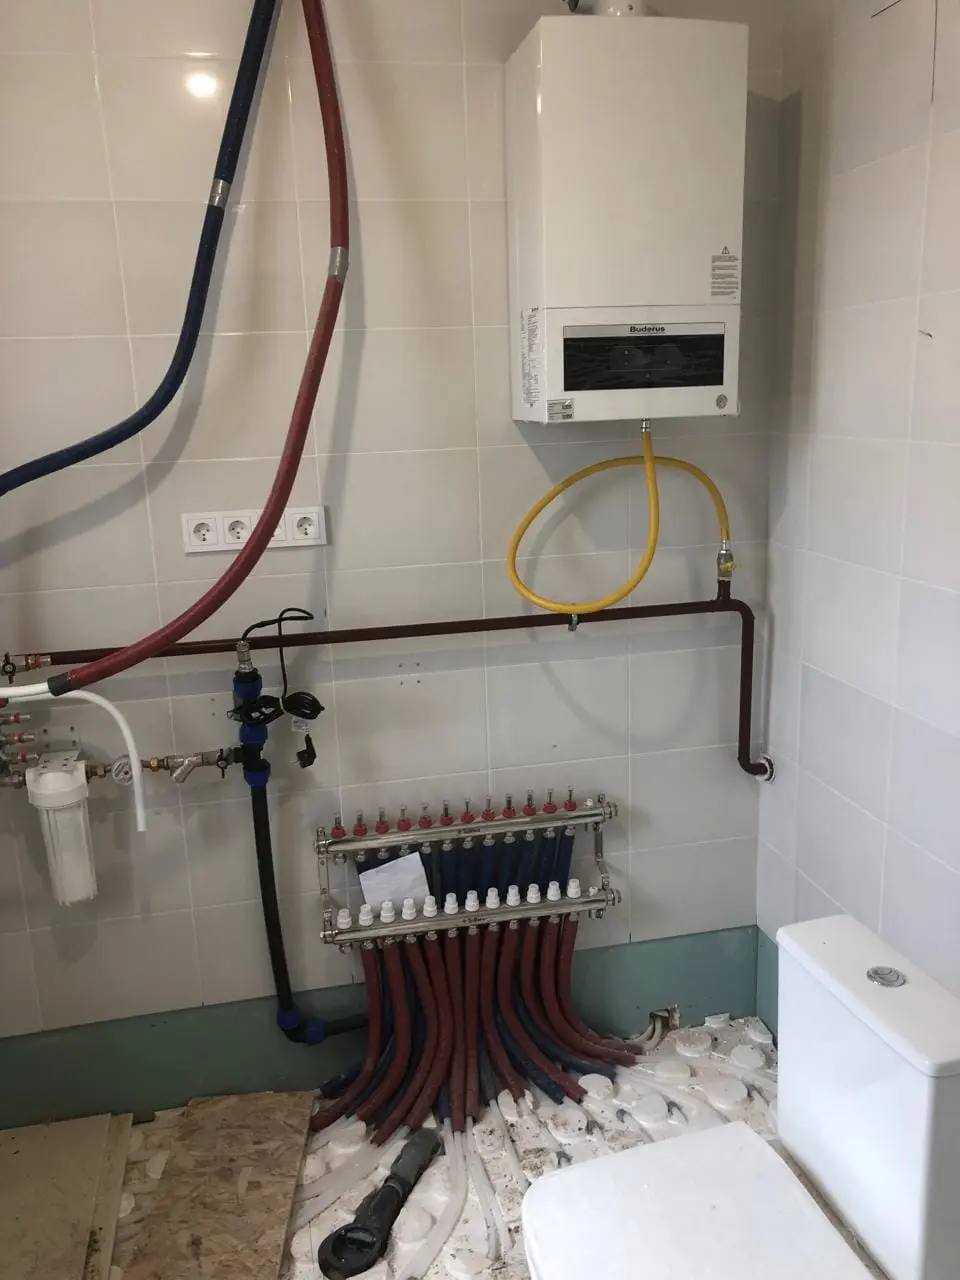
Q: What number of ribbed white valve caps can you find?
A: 12